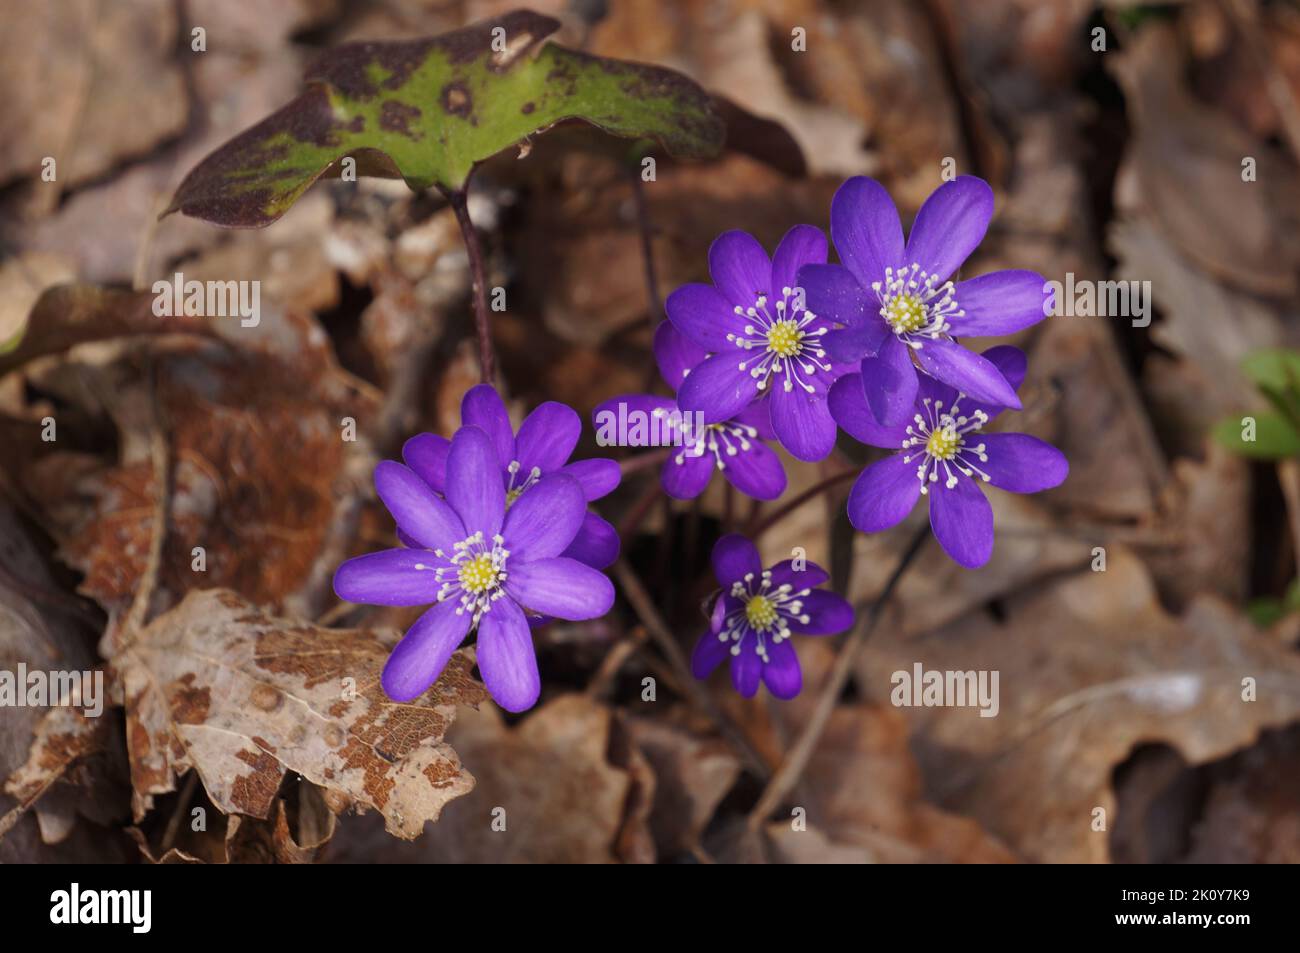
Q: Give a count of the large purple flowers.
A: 7